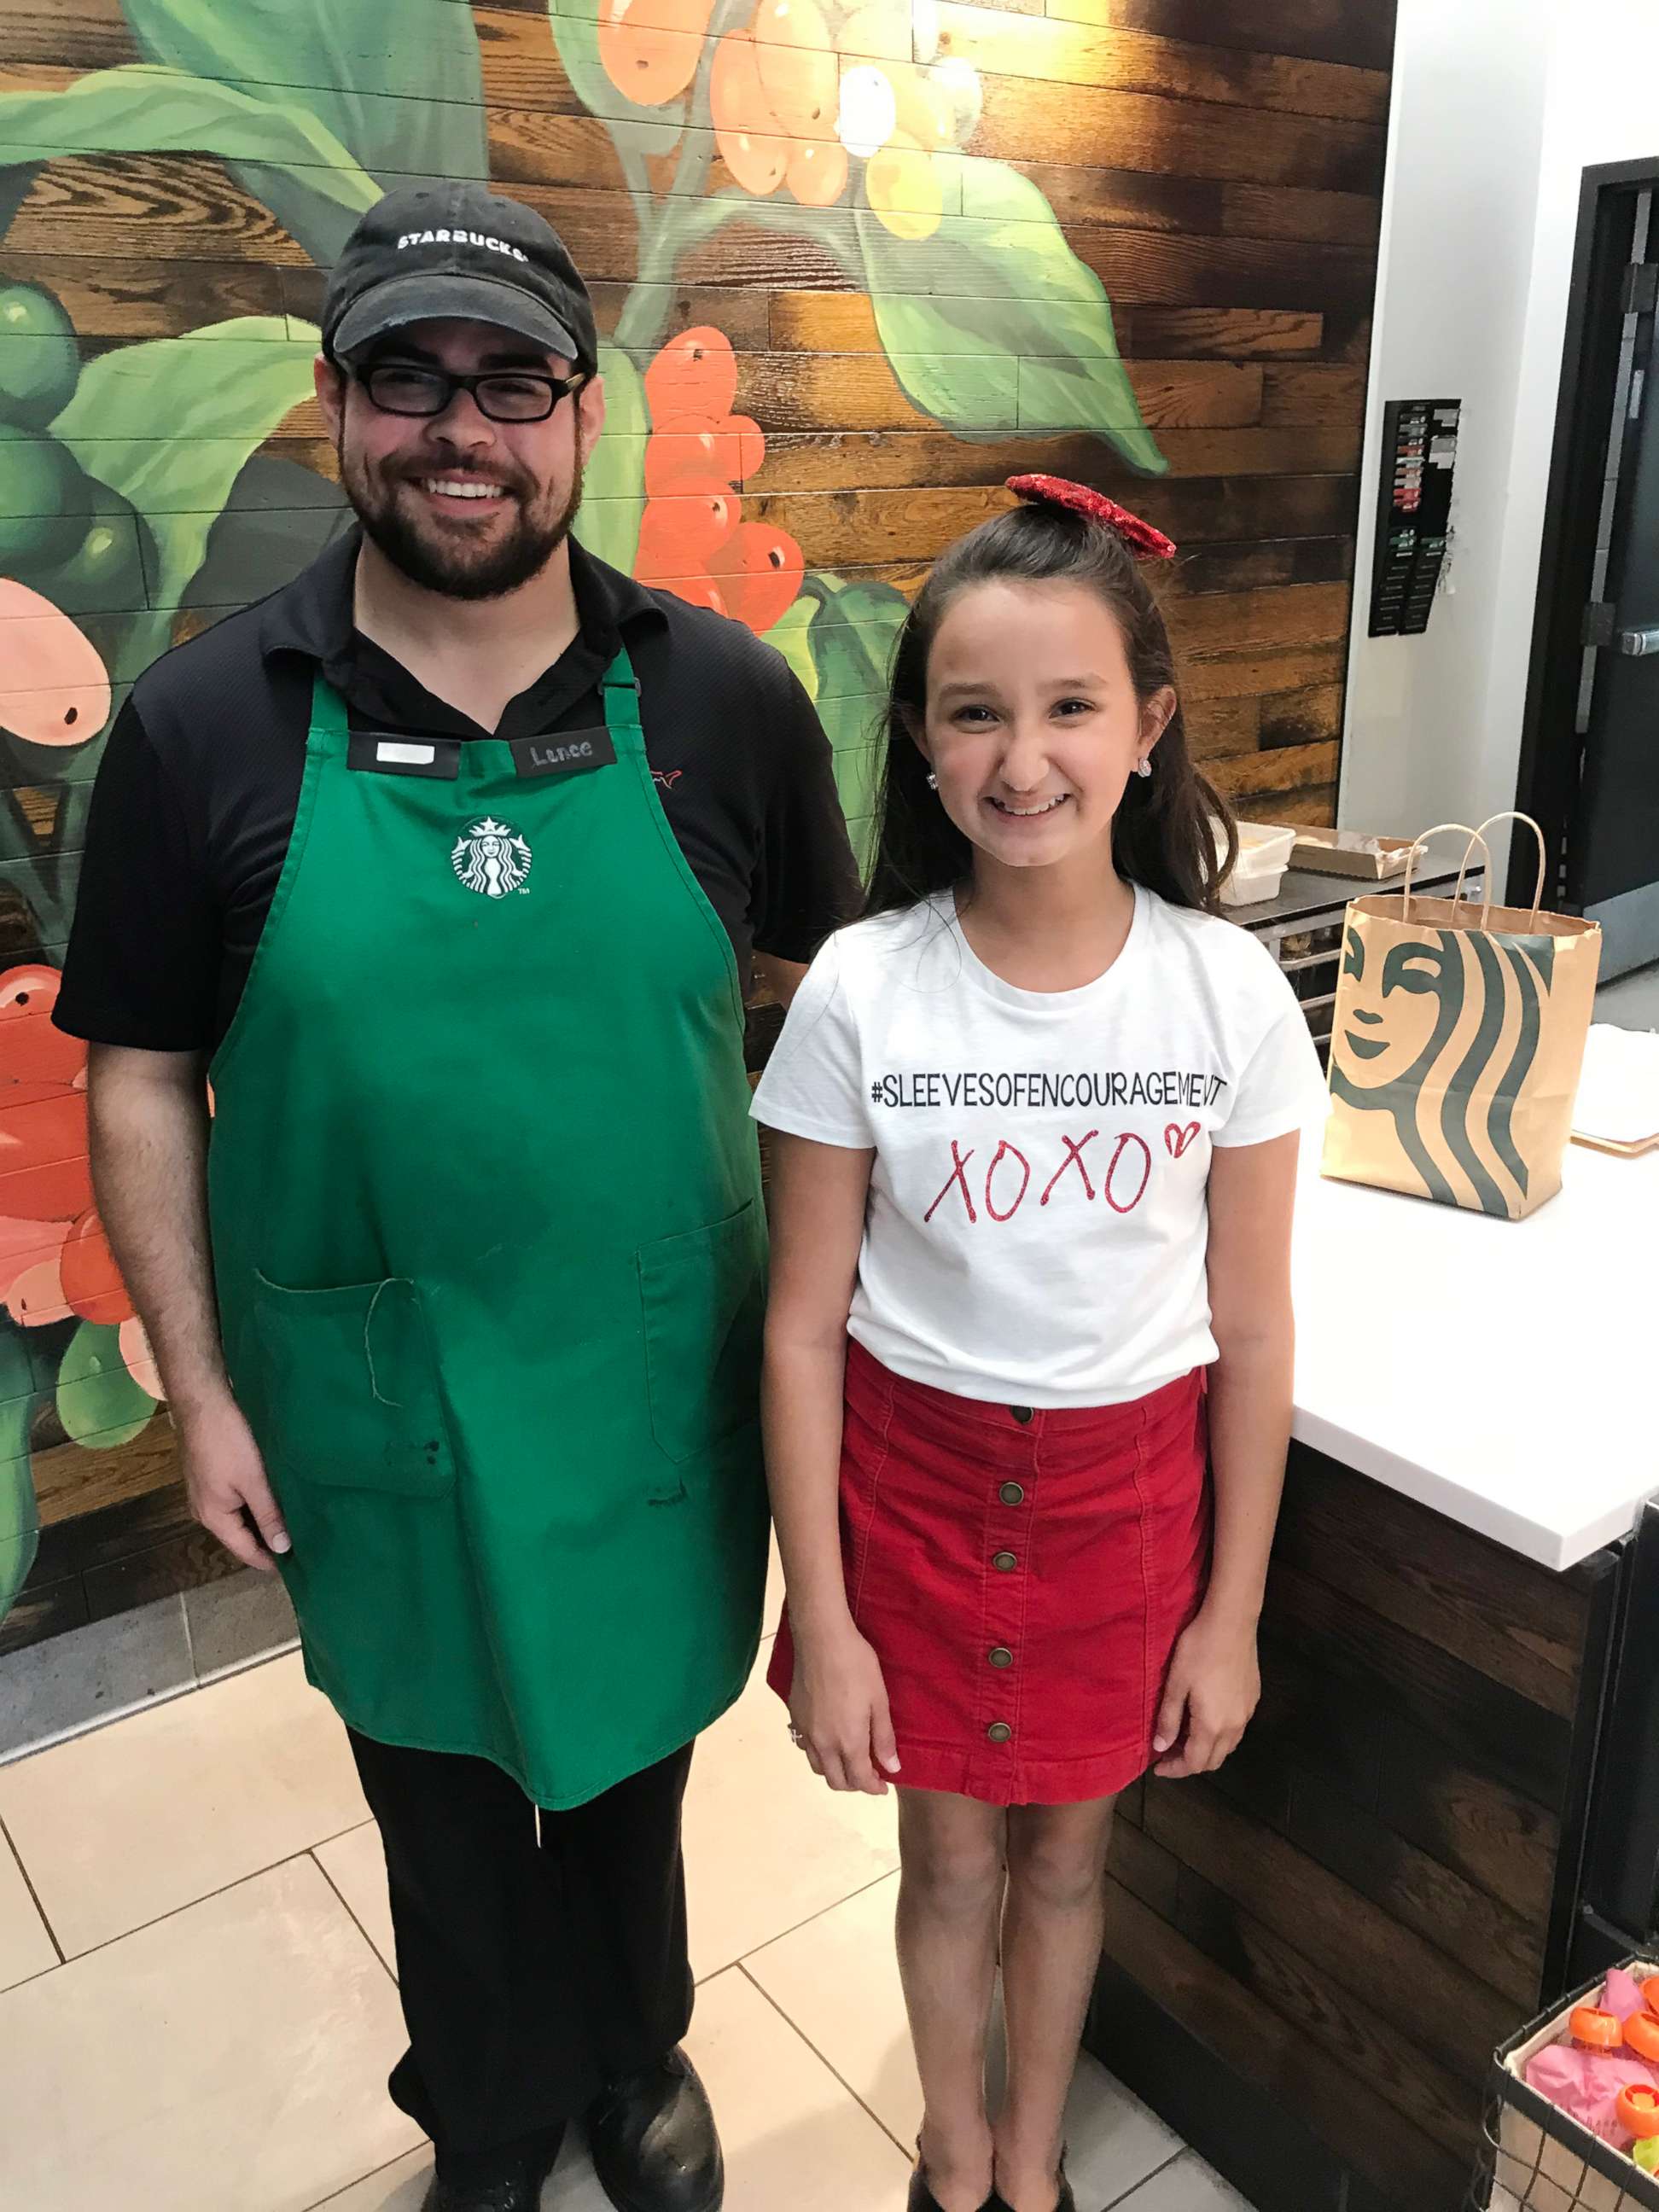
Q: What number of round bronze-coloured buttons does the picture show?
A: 5